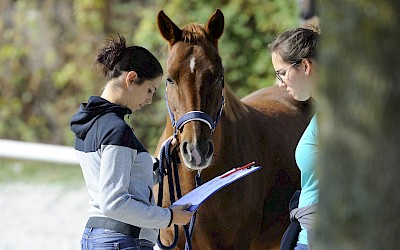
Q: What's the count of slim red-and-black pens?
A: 1